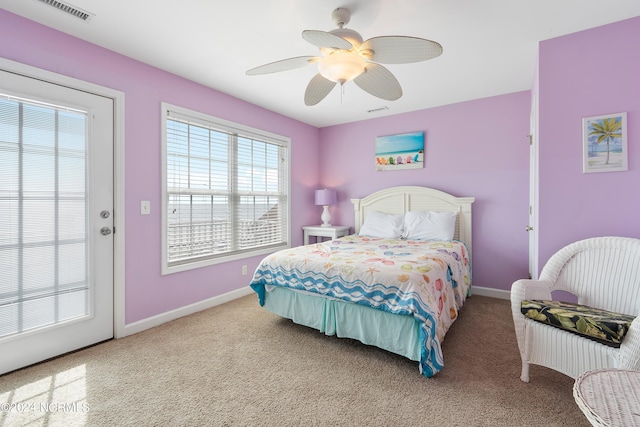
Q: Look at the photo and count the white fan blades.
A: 5